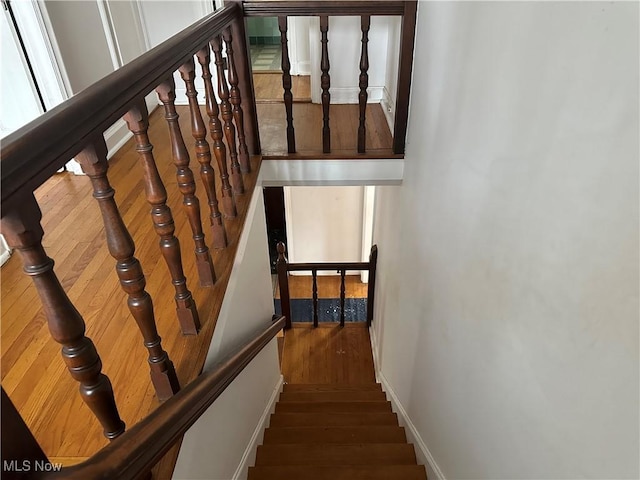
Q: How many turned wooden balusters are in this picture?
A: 13